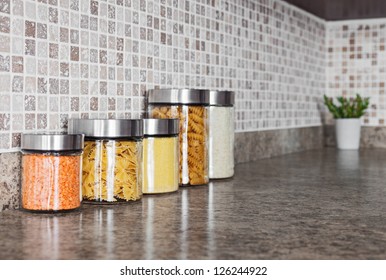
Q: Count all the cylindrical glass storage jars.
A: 5